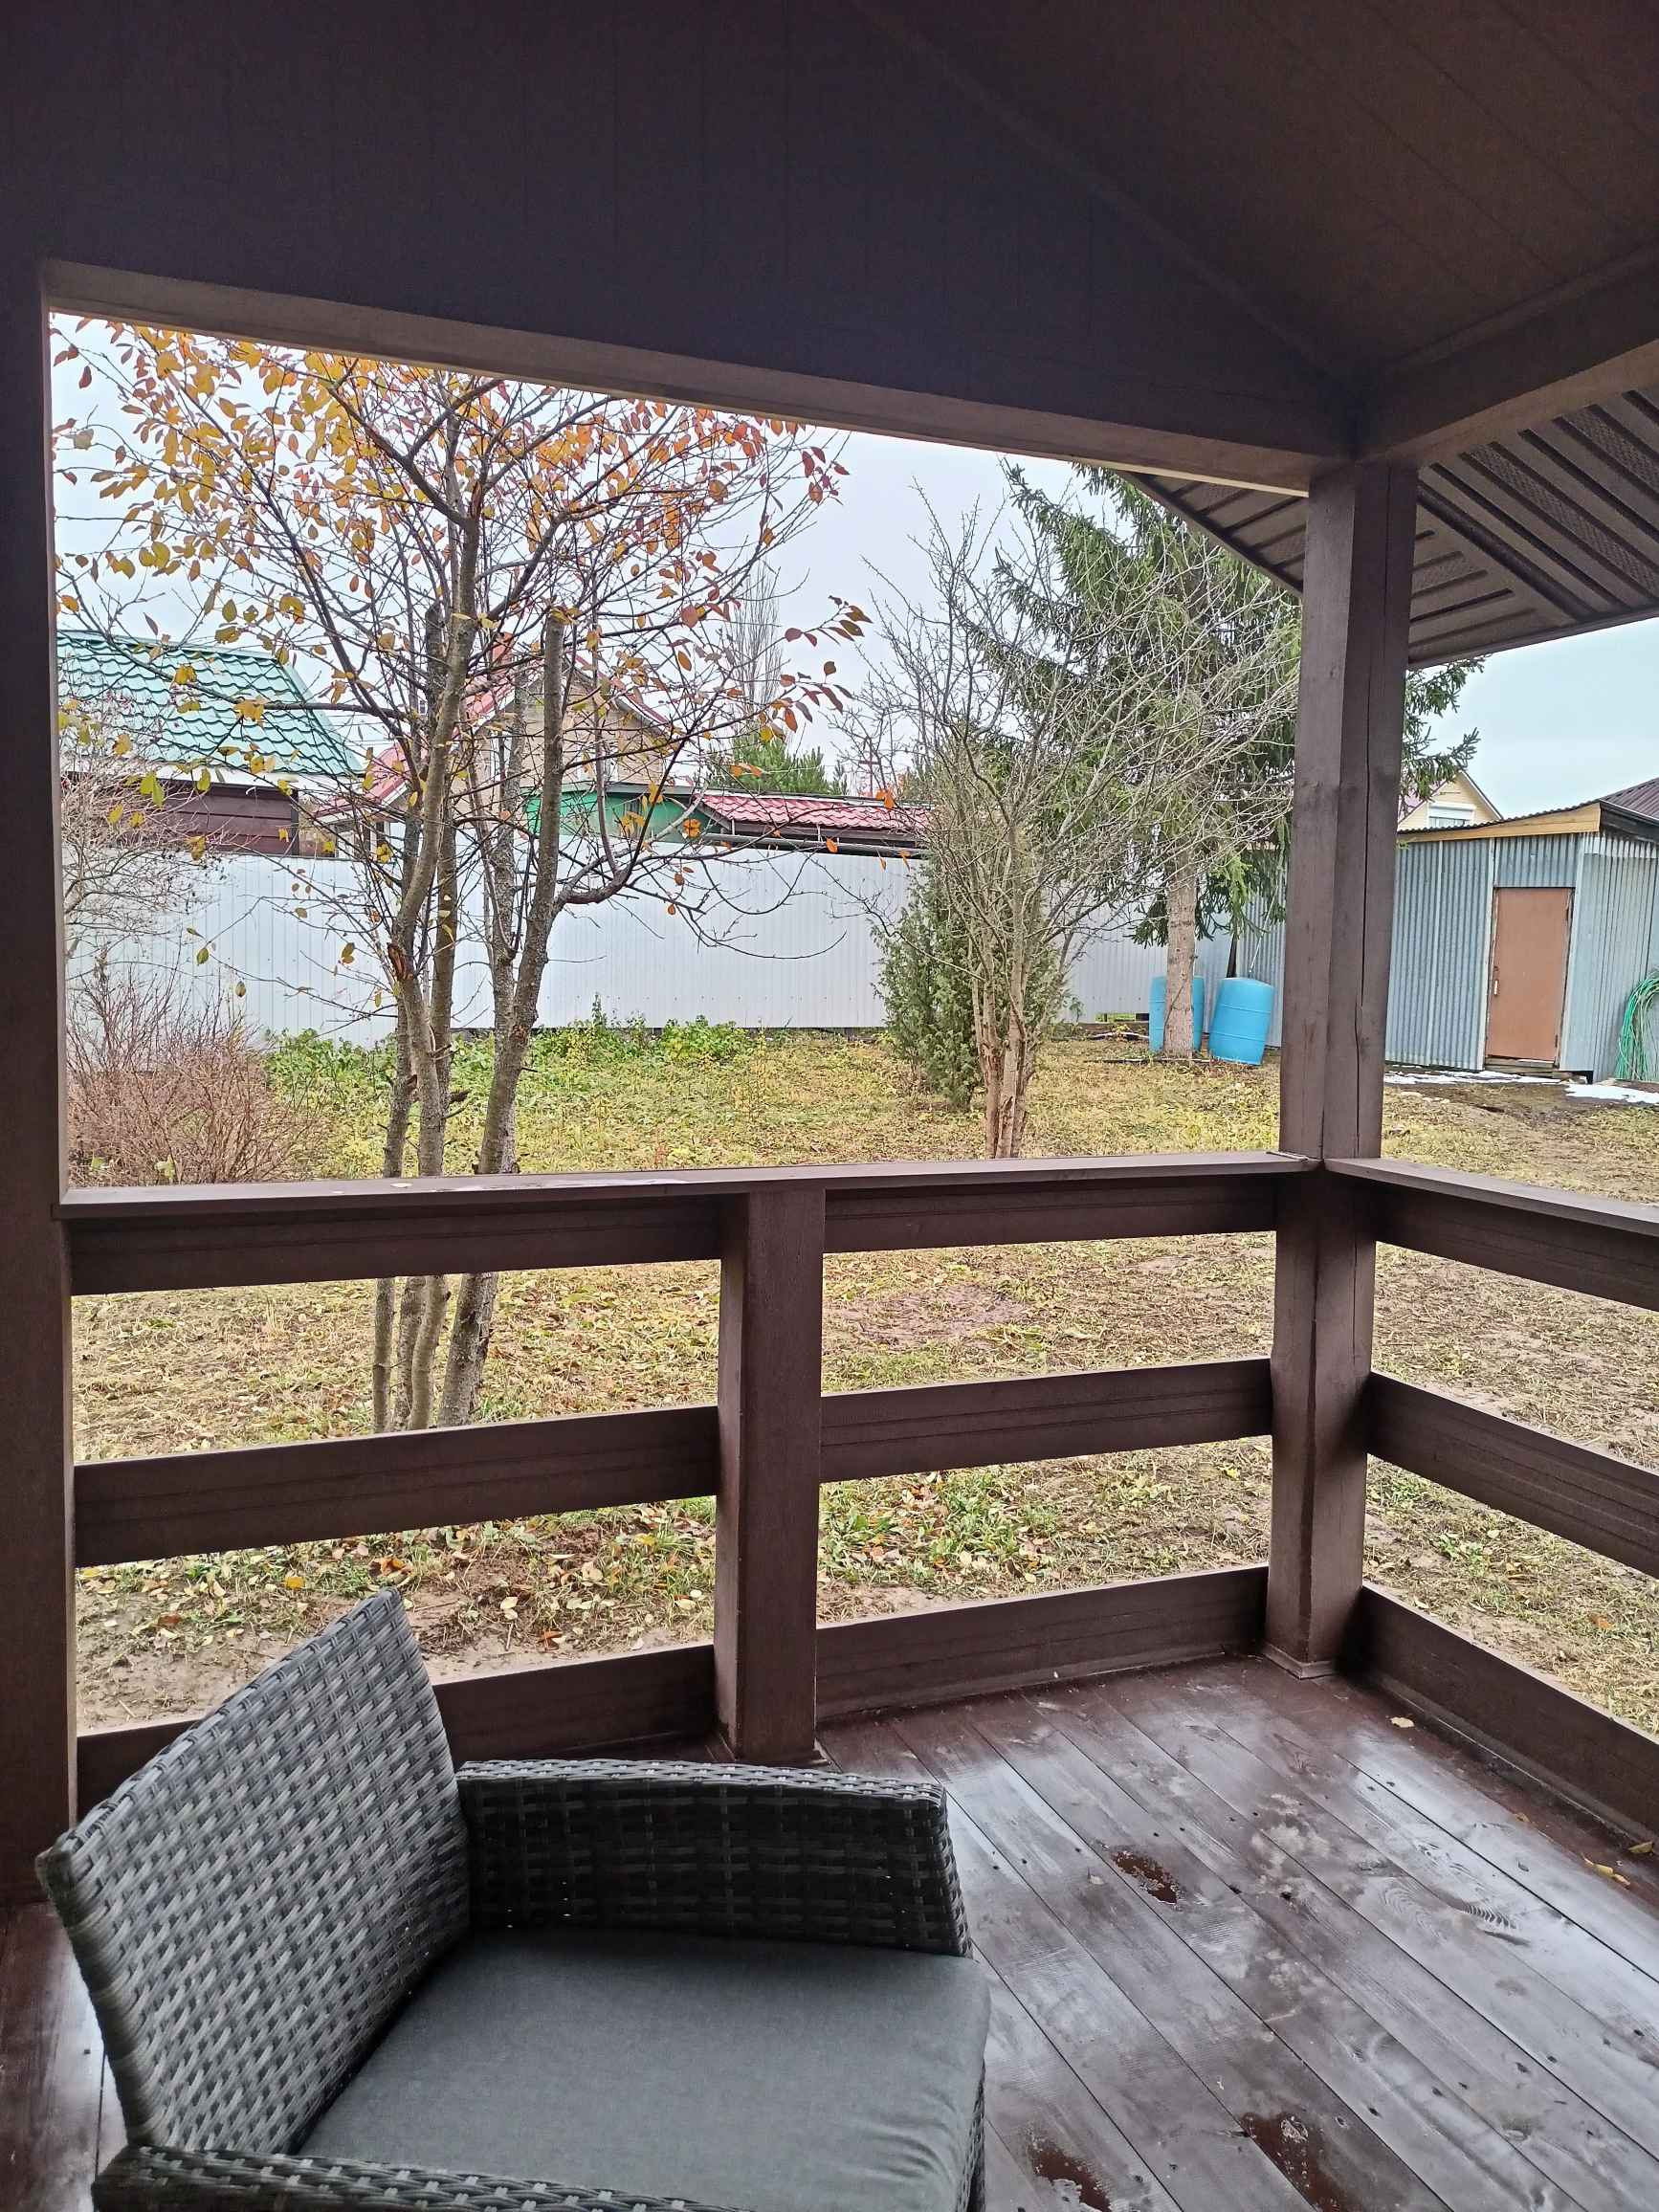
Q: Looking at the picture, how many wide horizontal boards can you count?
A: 9